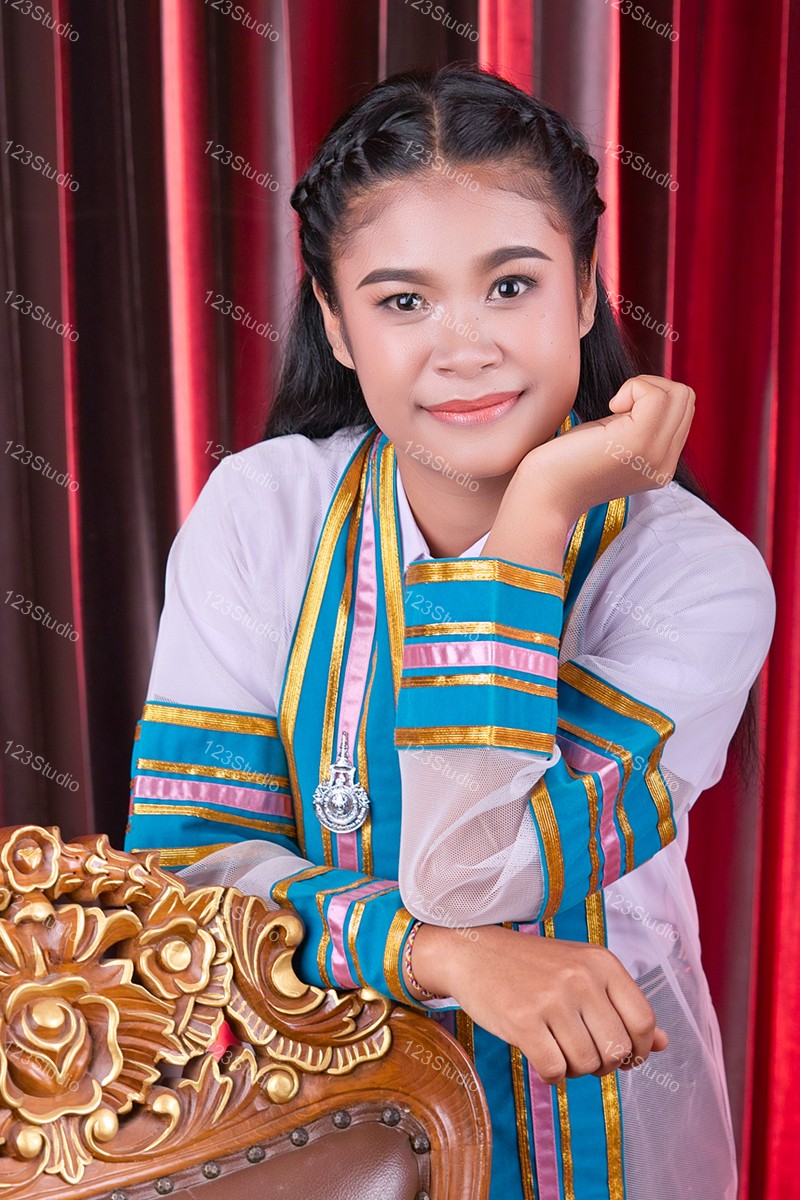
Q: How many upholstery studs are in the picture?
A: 9